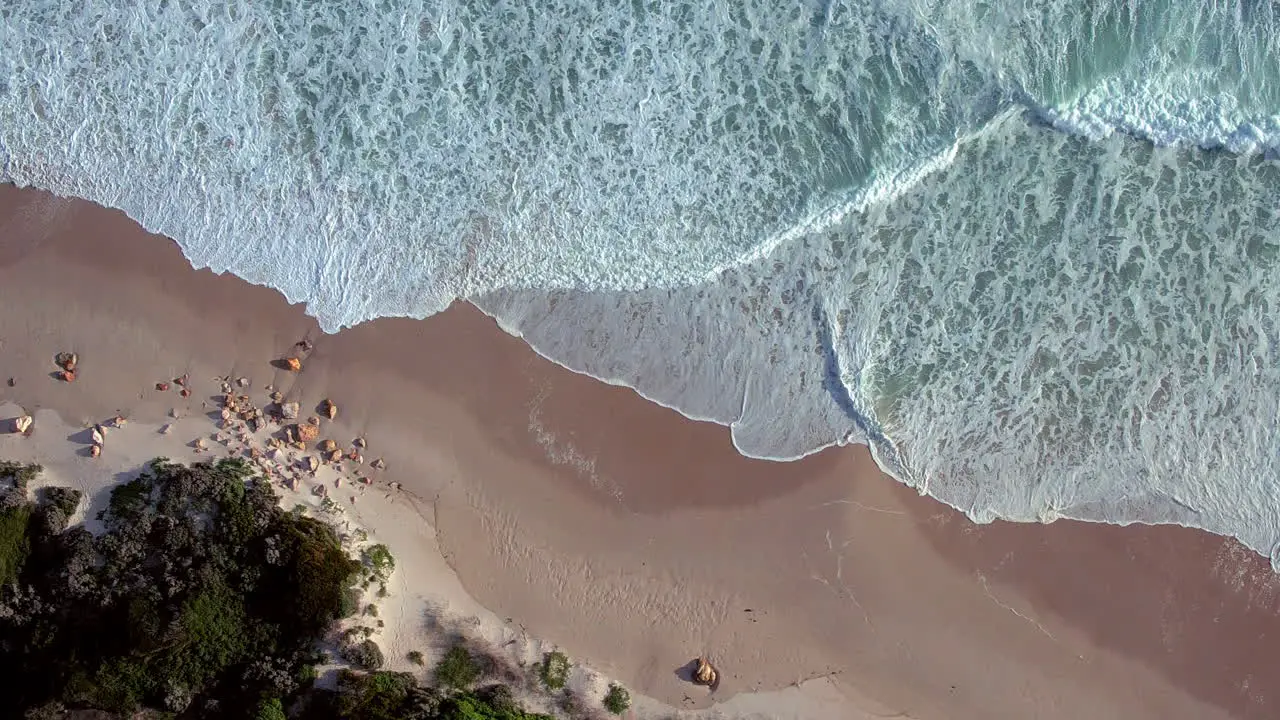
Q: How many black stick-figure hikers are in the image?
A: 0